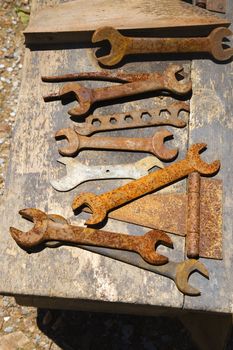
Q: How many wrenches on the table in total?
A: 8